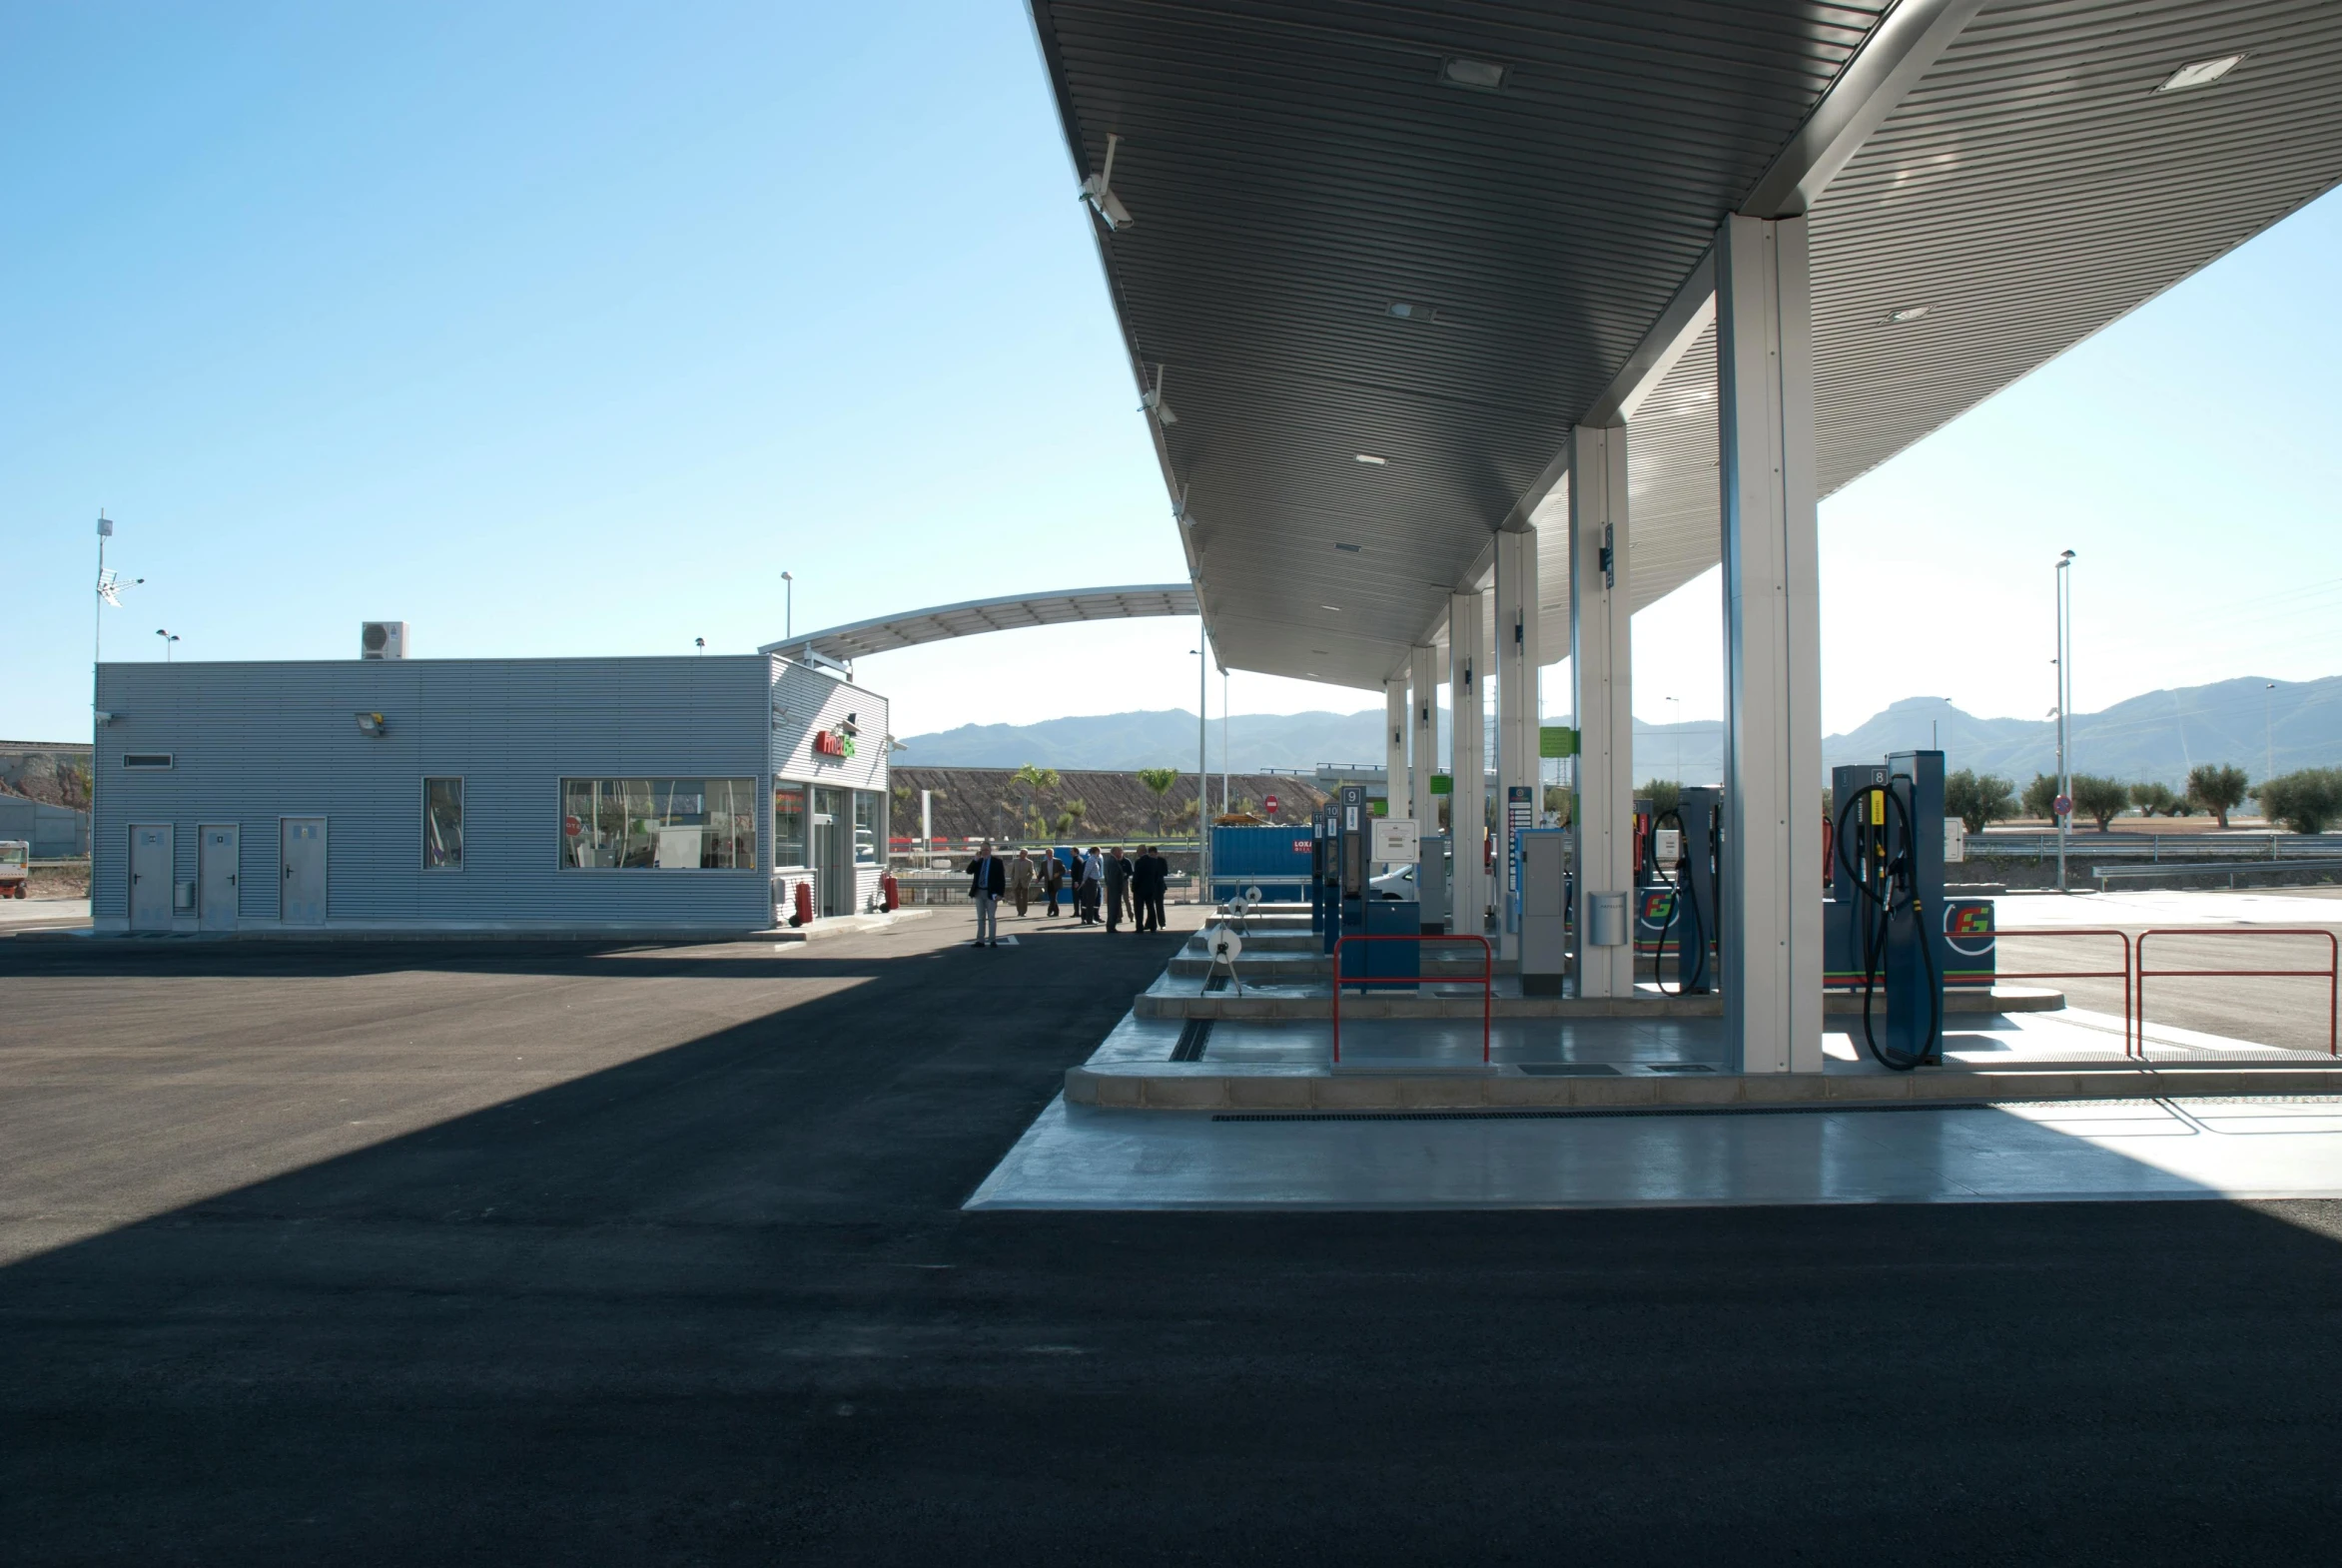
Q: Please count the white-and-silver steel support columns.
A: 6